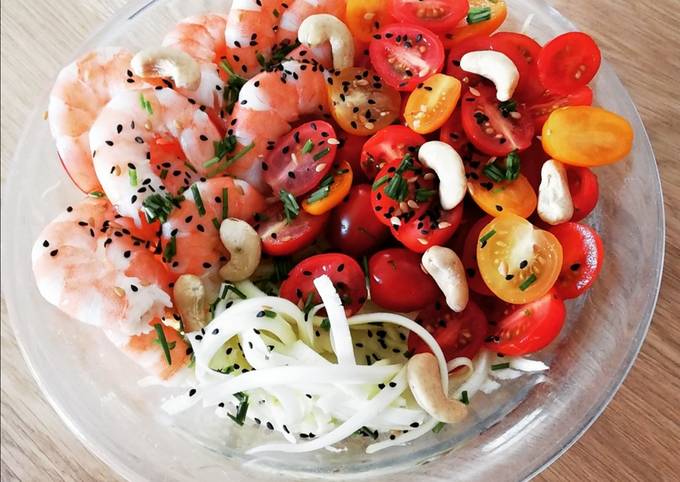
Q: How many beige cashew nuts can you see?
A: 9